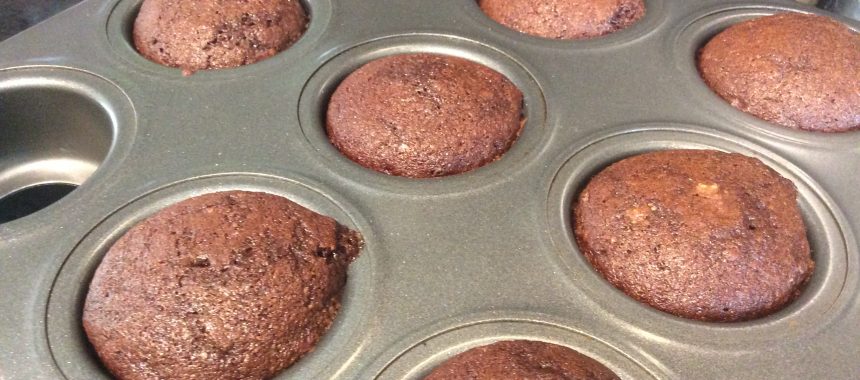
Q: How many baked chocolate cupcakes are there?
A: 7